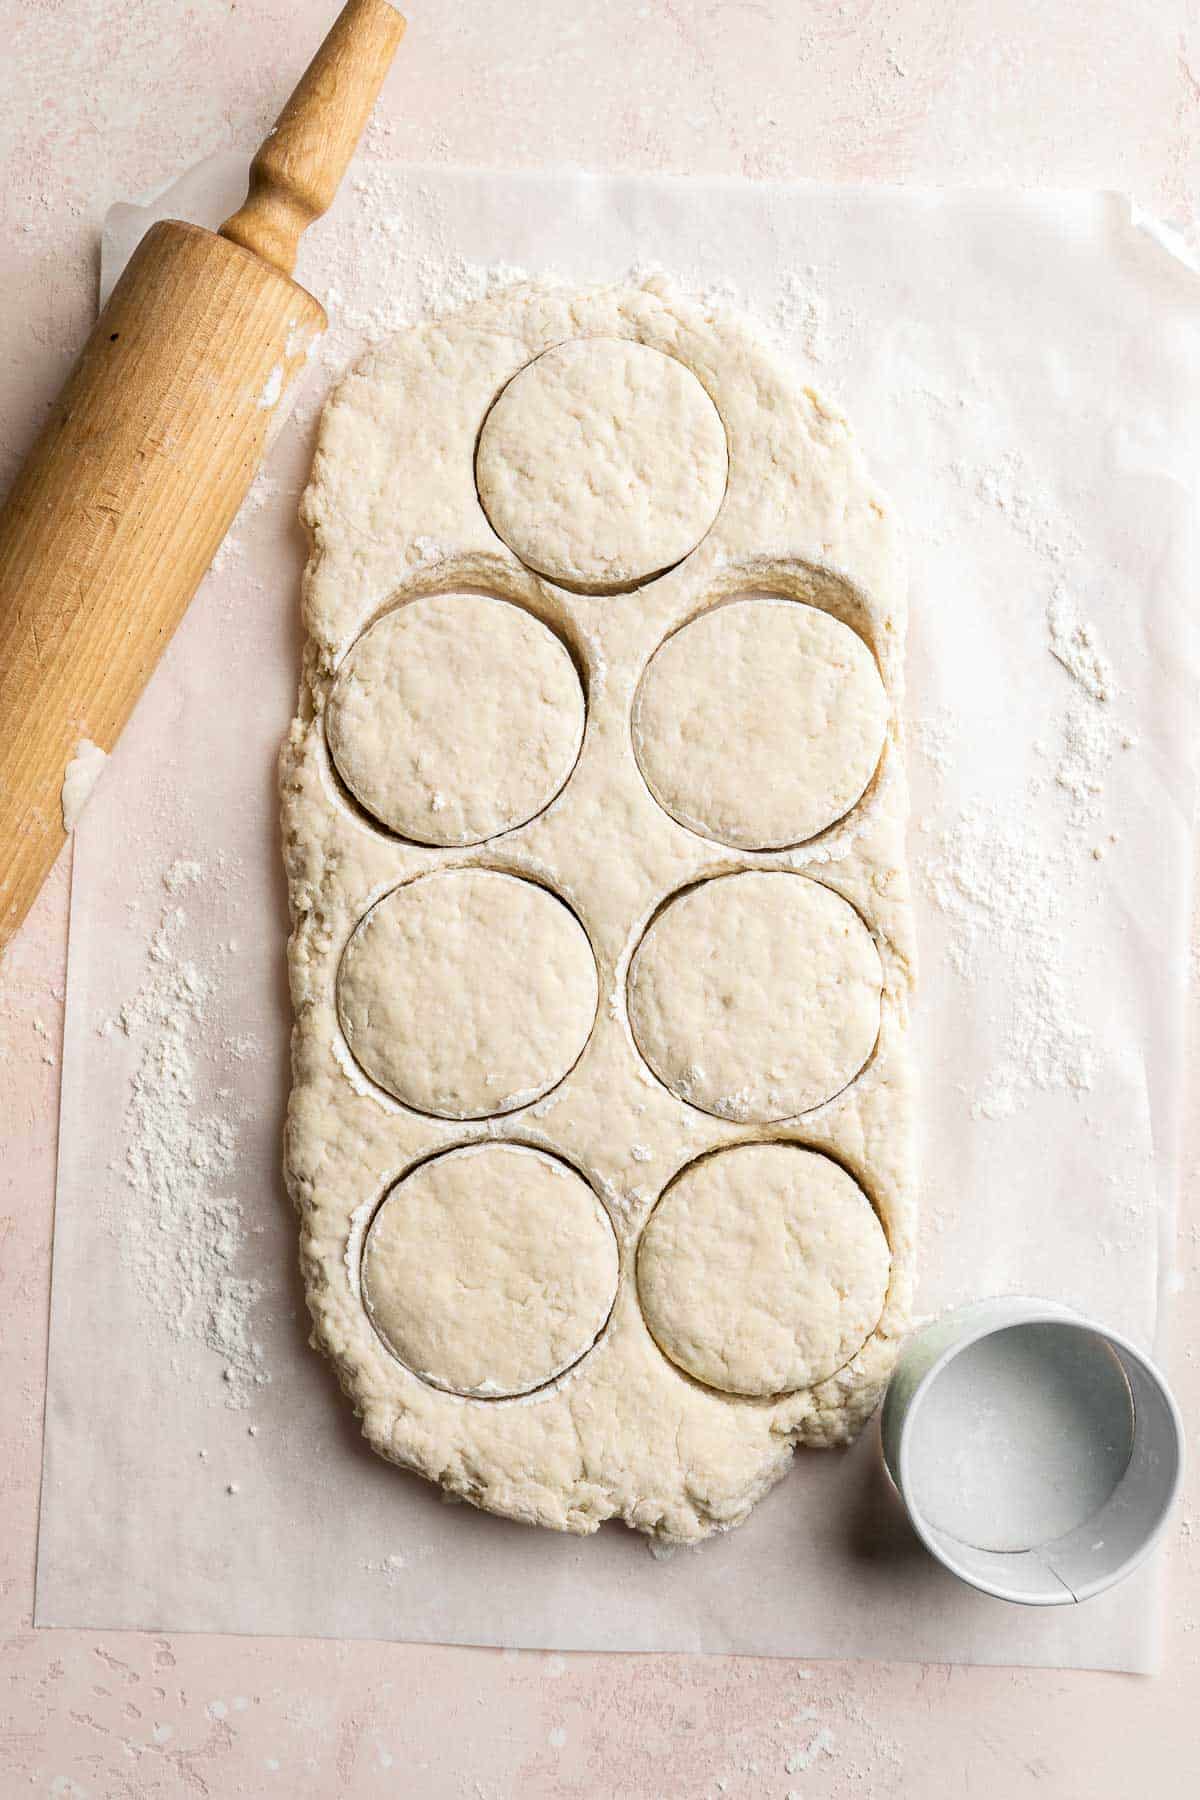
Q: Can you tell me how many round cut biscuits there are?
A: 7